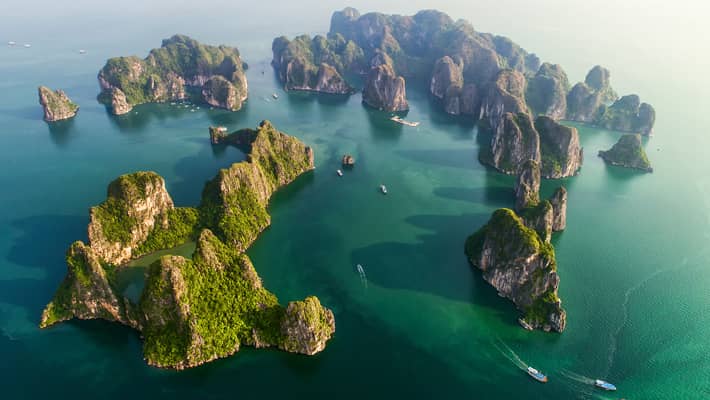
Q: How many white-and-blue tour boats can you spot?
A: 2